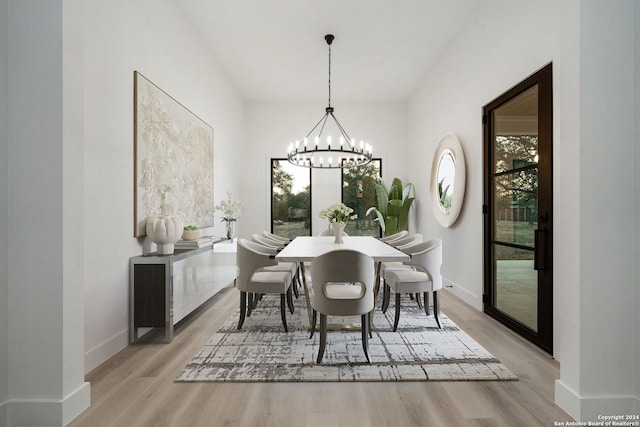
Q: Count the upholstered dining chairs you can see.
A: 8